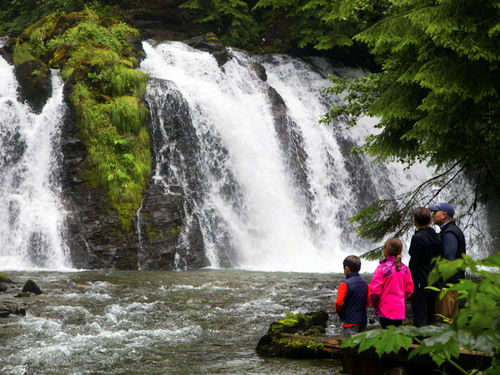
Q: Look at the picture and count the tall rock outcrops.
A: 1